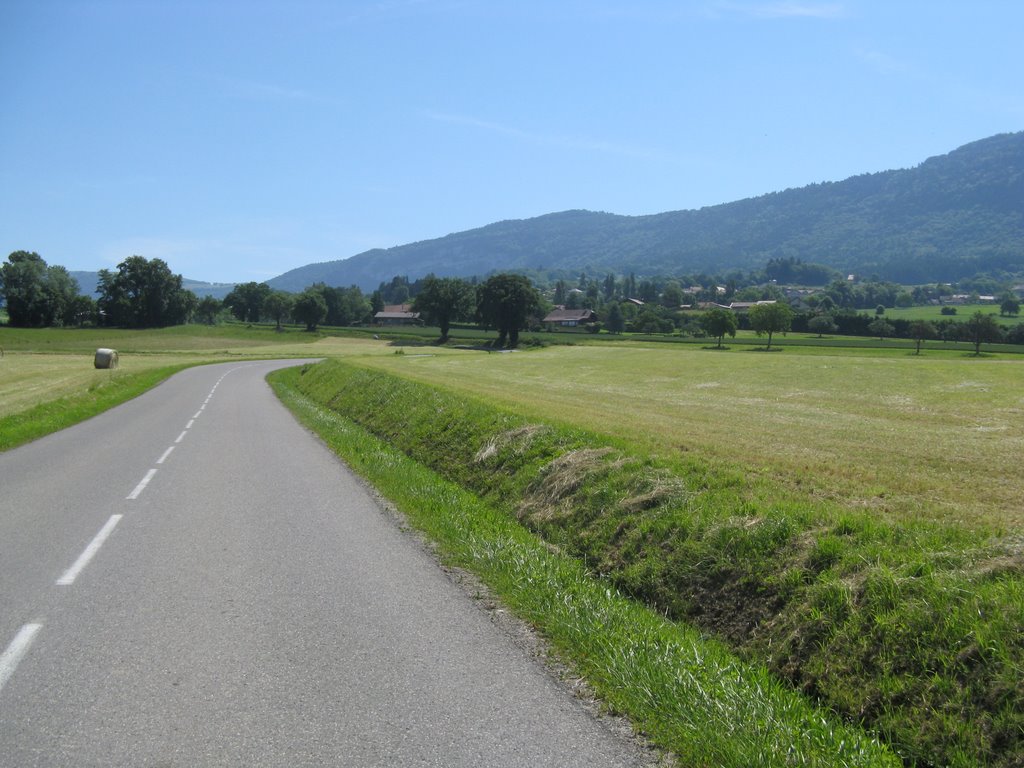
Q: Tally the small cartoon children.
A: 0